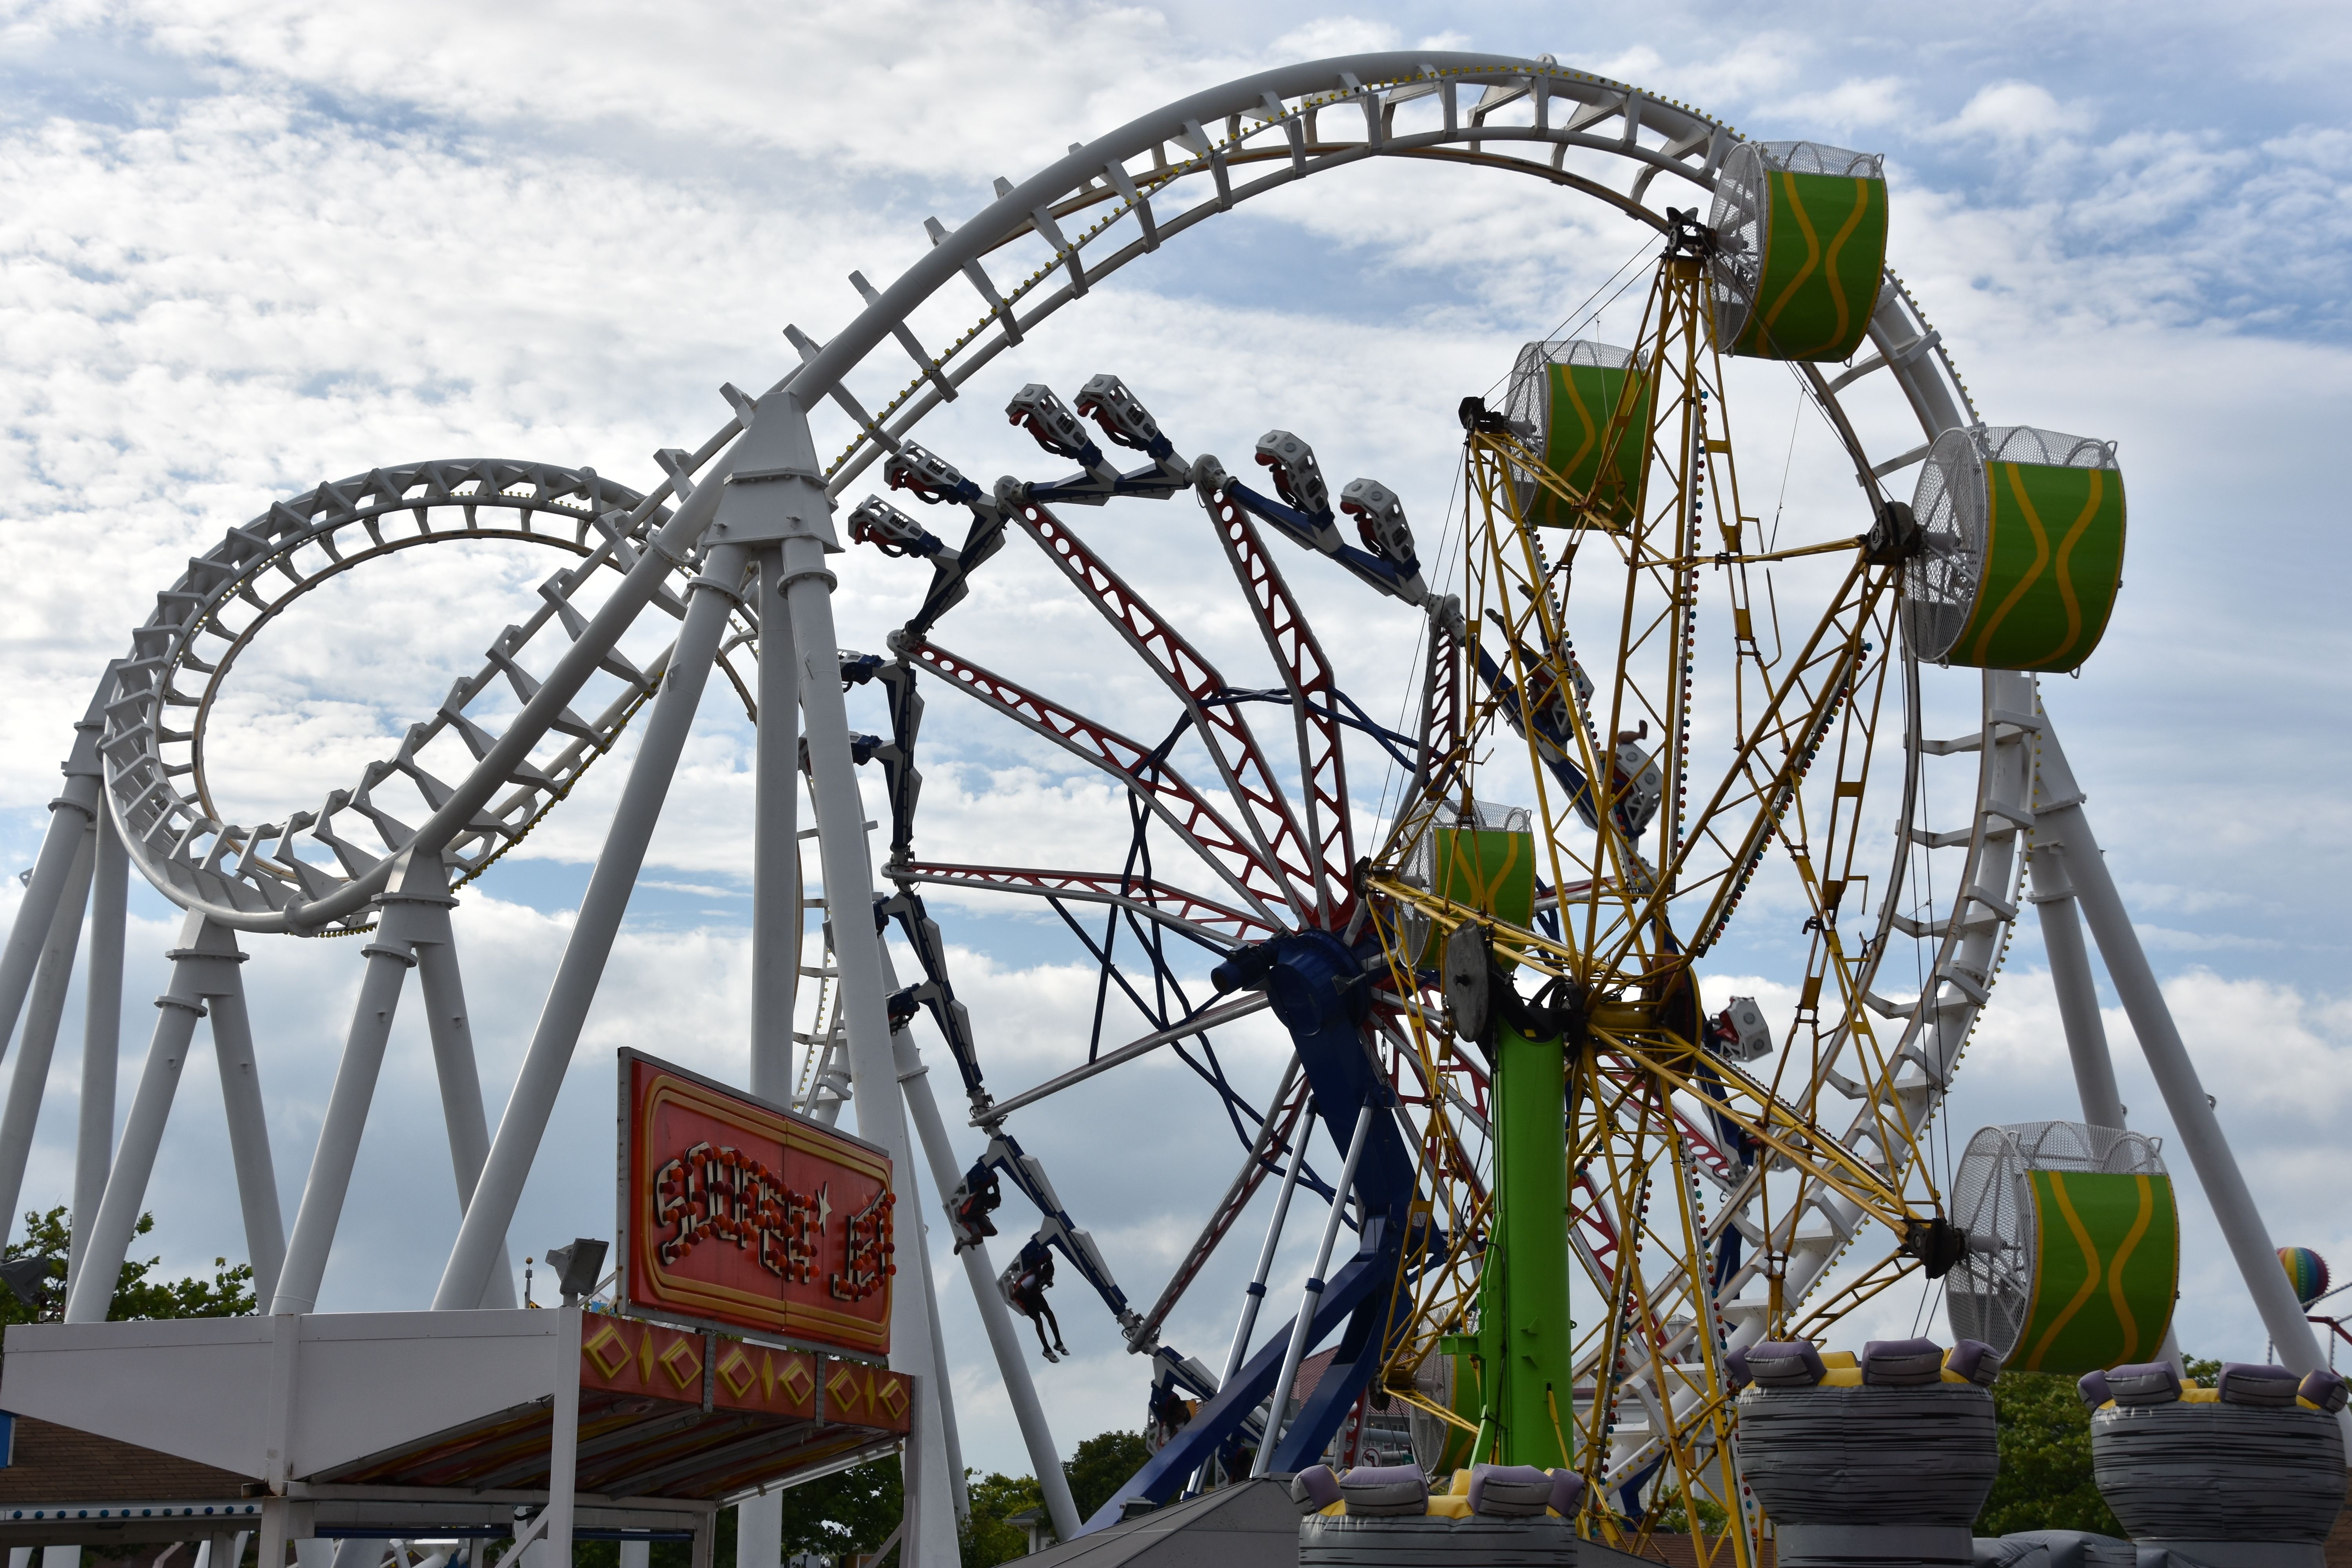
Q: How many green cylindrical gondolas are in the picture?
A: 6